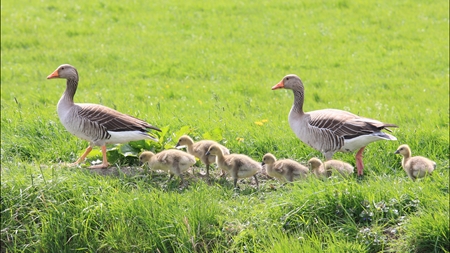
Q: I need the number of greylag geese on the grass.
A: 8